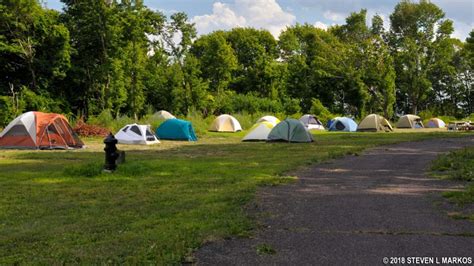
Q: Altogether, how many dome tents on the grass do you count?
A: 13